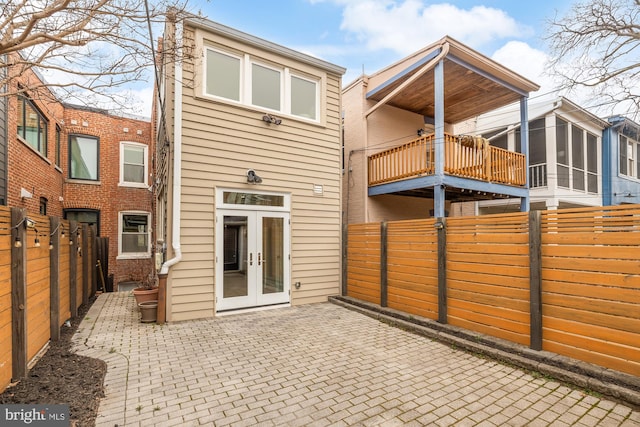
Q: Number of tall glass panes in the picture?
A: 2